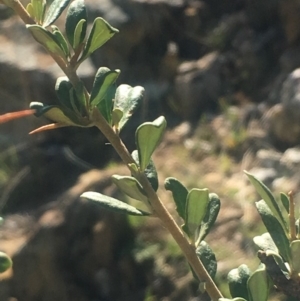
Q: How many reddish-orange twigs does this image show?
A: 2